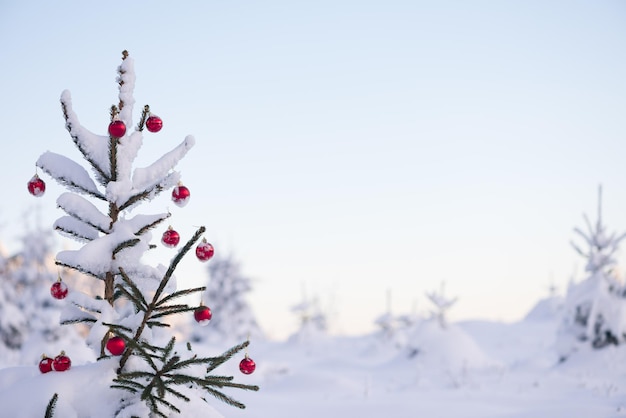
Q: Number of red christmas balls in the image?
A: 12